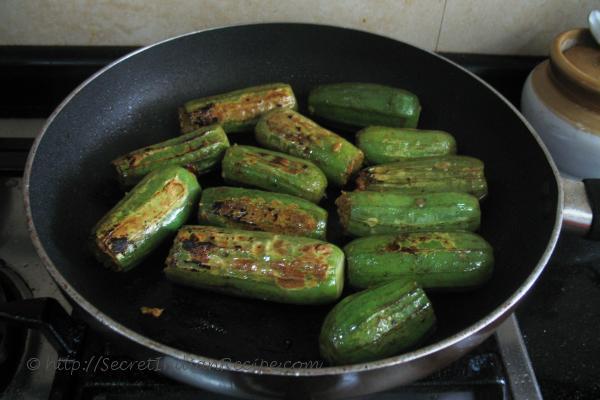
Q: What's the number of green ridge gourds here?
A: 13